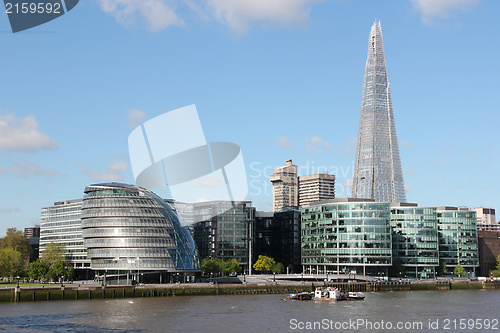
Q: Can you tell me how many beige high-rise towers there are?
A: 2